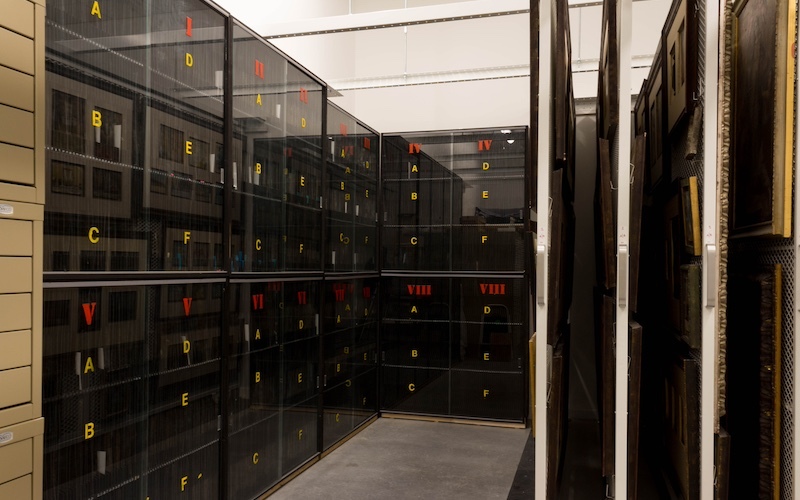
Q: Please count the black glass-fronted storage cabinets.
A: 8